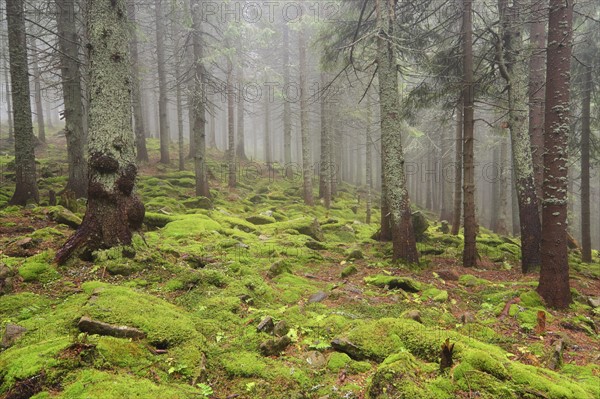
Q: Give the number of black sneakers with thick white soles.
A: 0